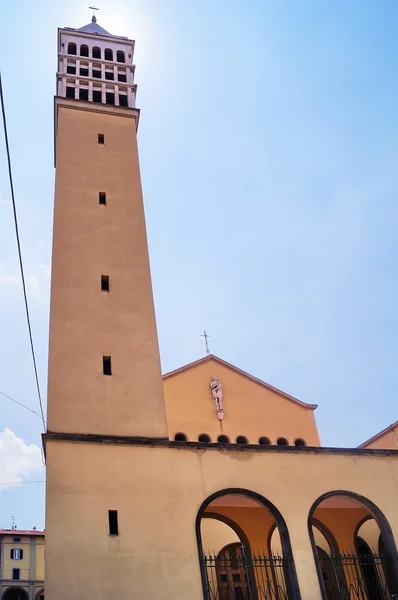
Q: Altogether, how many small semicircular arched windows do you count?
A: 7